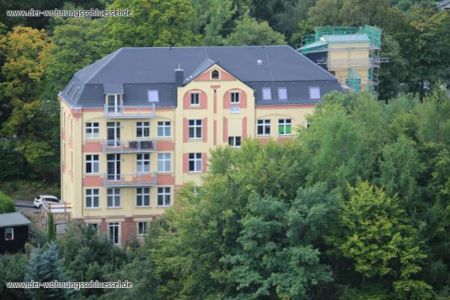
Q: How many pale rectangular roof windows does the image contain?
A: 4